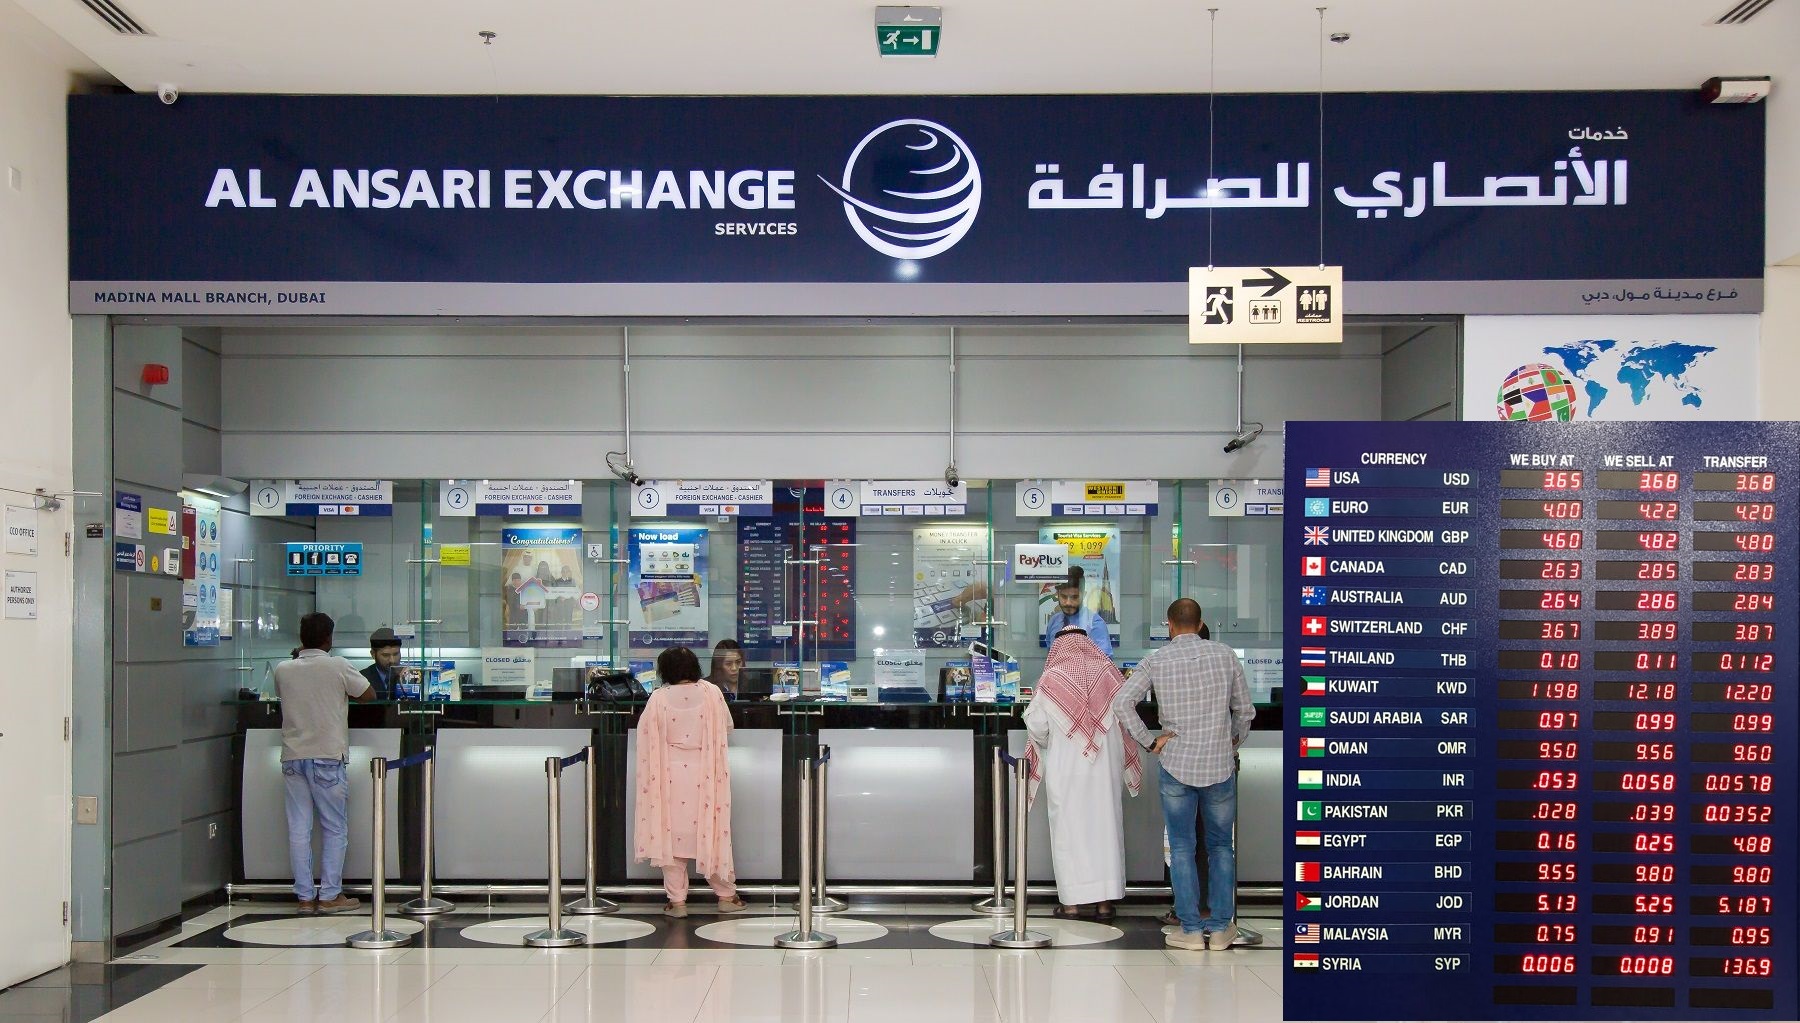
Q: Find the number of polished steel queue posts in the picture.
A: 9